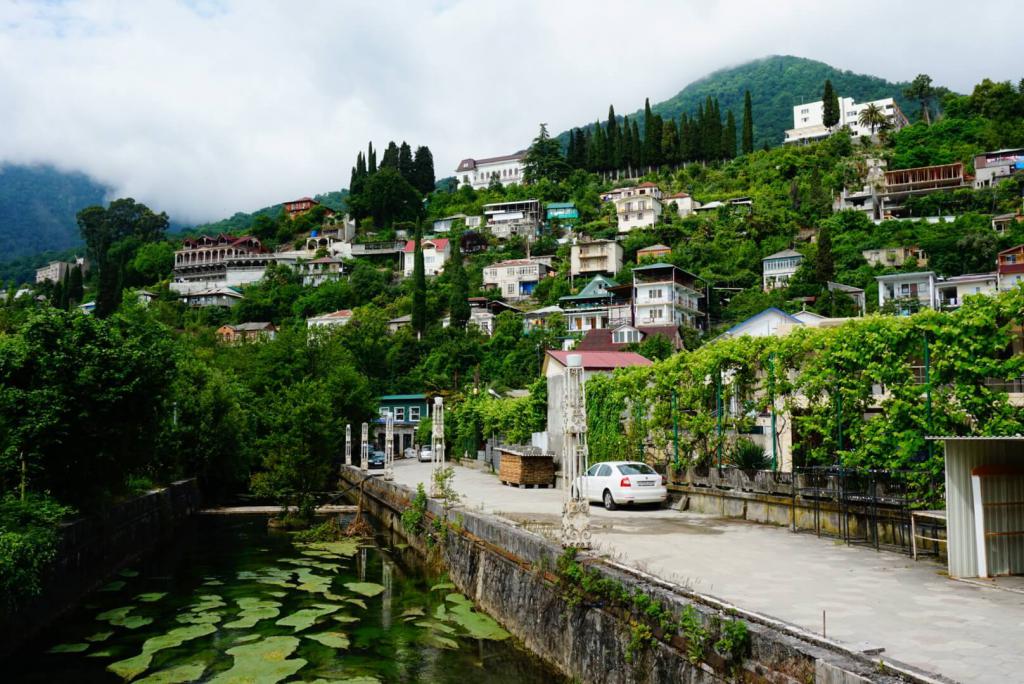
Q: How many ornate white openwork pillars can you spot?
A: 5